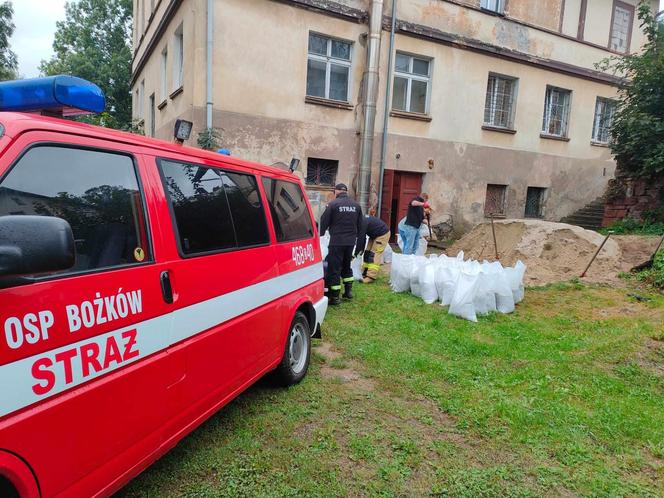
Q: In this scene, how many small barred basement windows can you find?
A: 3